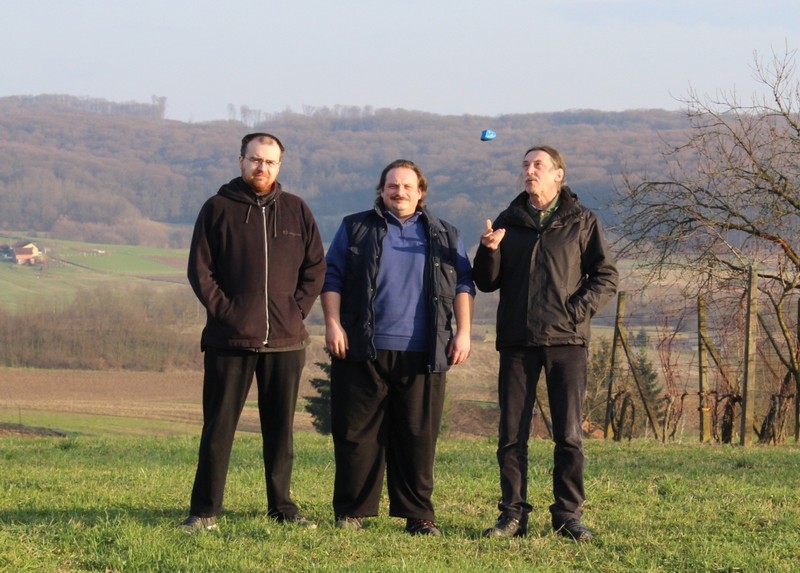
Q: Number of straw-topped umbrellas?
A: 0